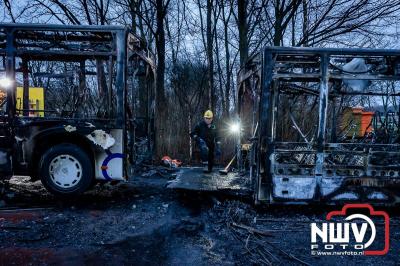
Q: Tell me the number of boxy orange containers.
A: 1